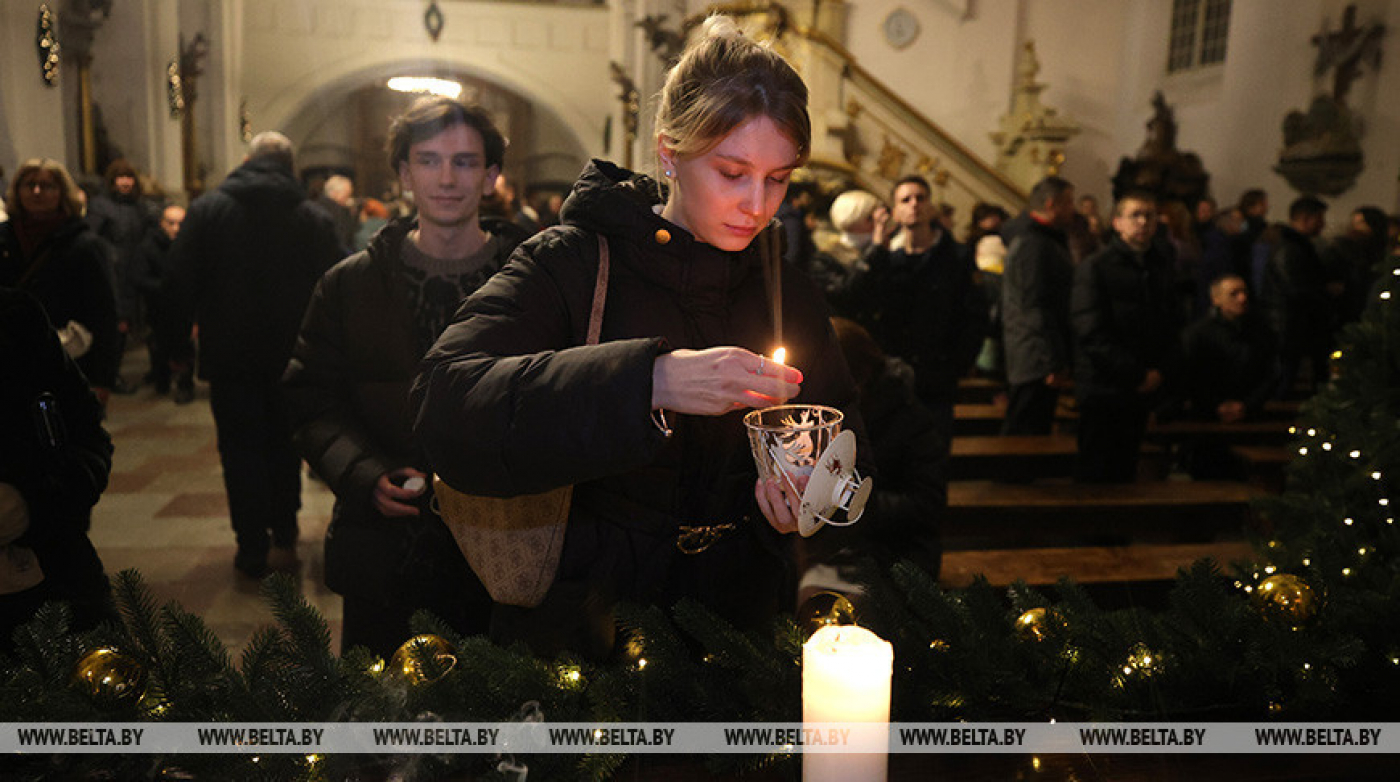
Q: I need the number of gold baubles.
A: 5